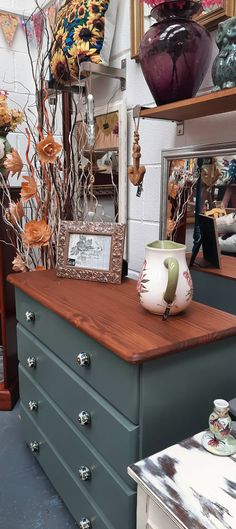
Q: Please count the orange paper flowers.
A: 6